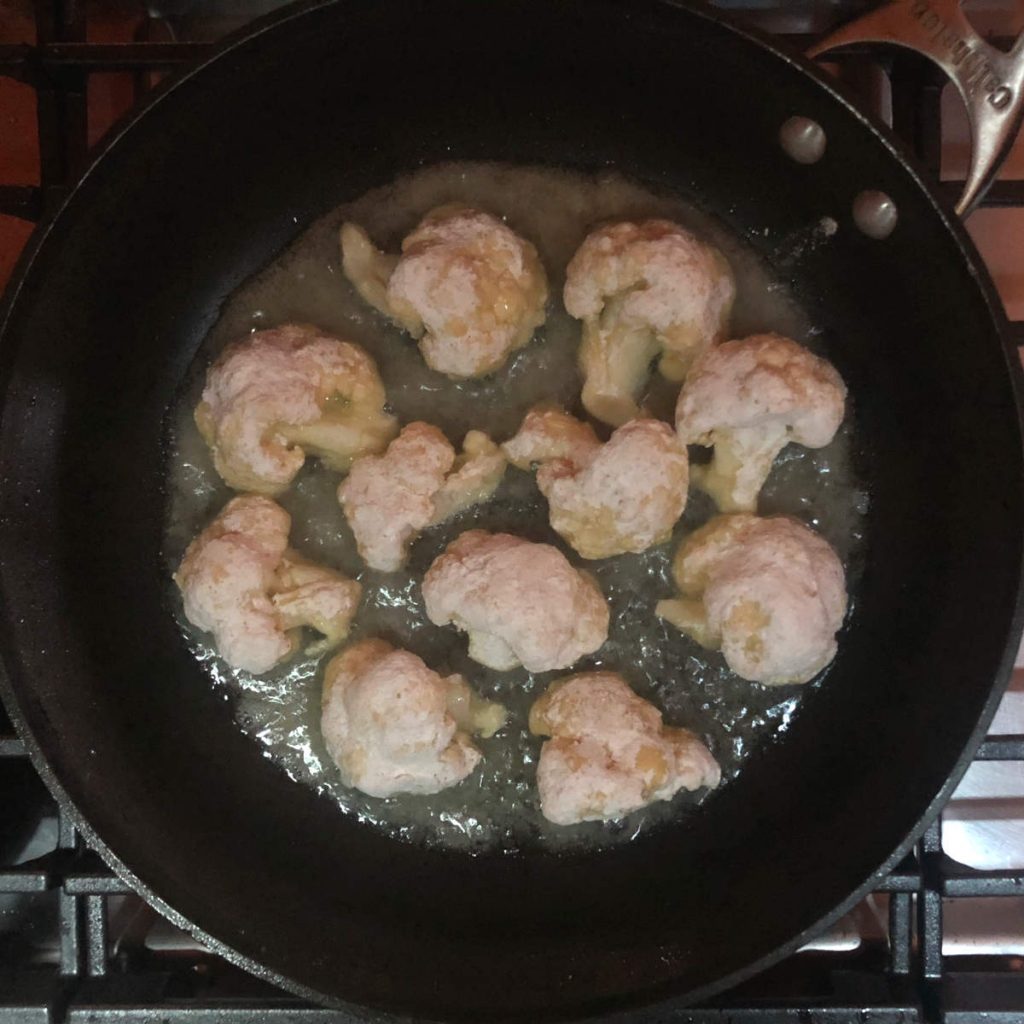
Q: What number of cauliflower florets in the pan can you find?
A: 11